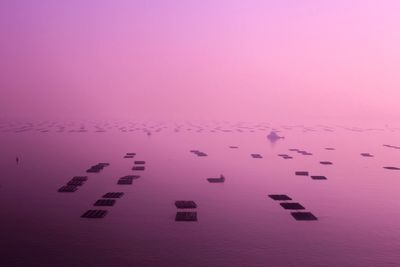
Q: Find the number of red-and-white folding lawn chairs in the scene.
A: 0